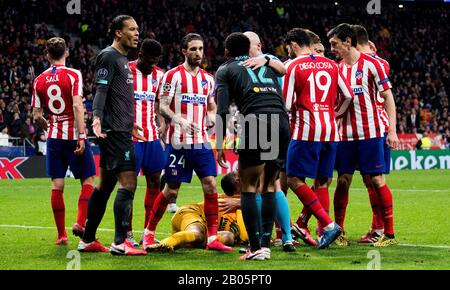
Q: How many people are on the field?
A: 11